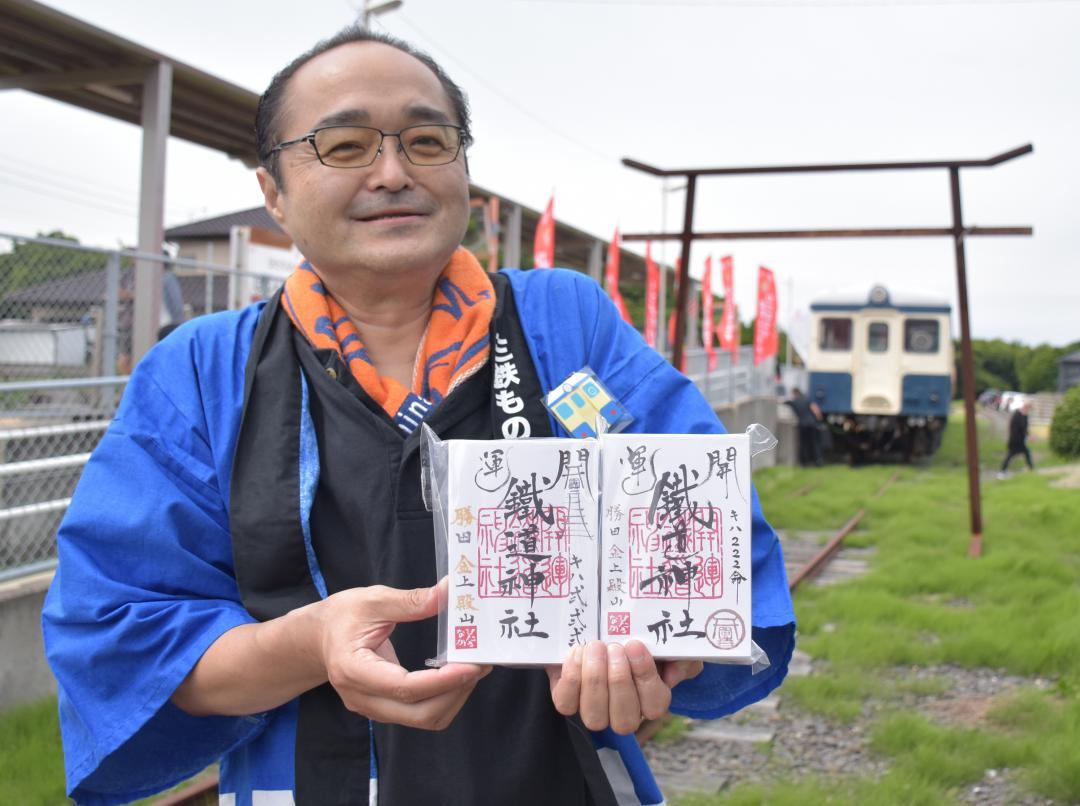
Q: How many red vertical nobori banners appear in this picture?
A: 7